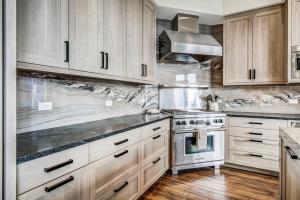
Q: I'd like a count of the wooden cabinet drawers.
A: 12